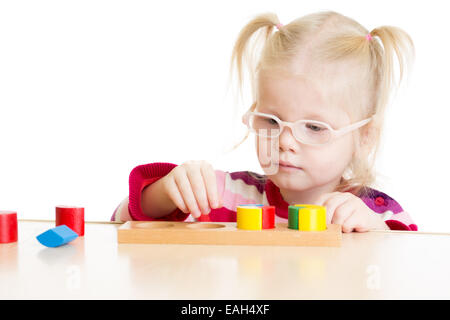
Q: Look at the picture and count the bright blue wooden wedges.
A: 1